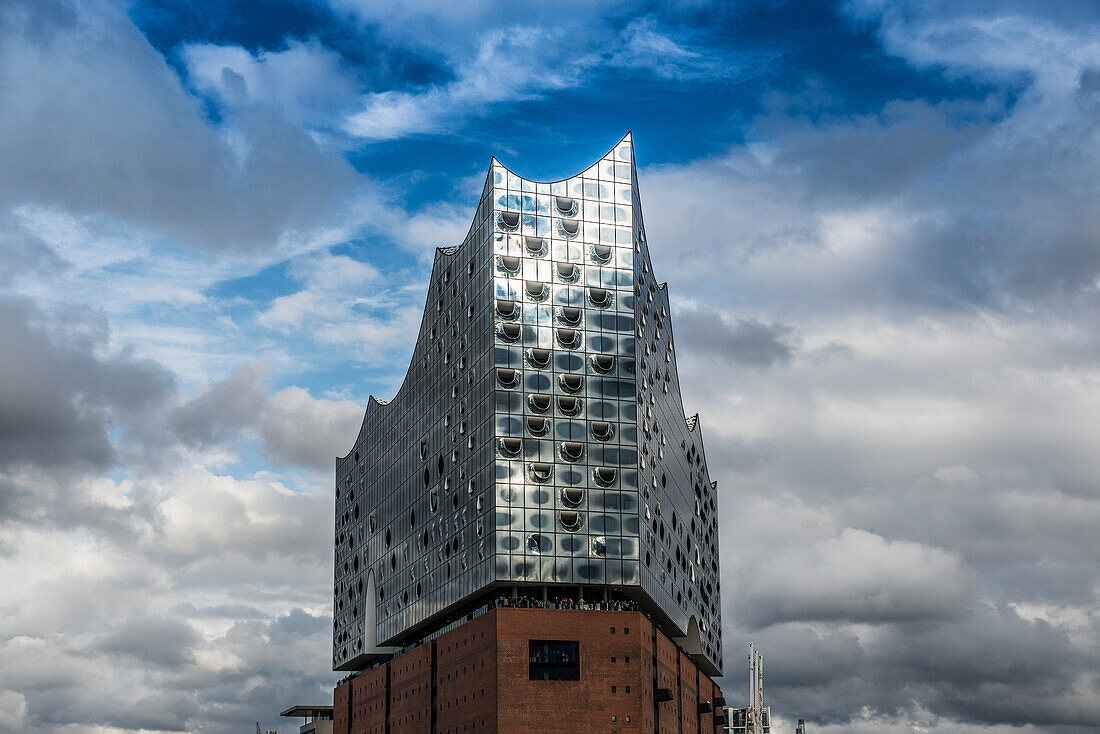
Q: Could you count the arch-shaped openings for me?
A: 2